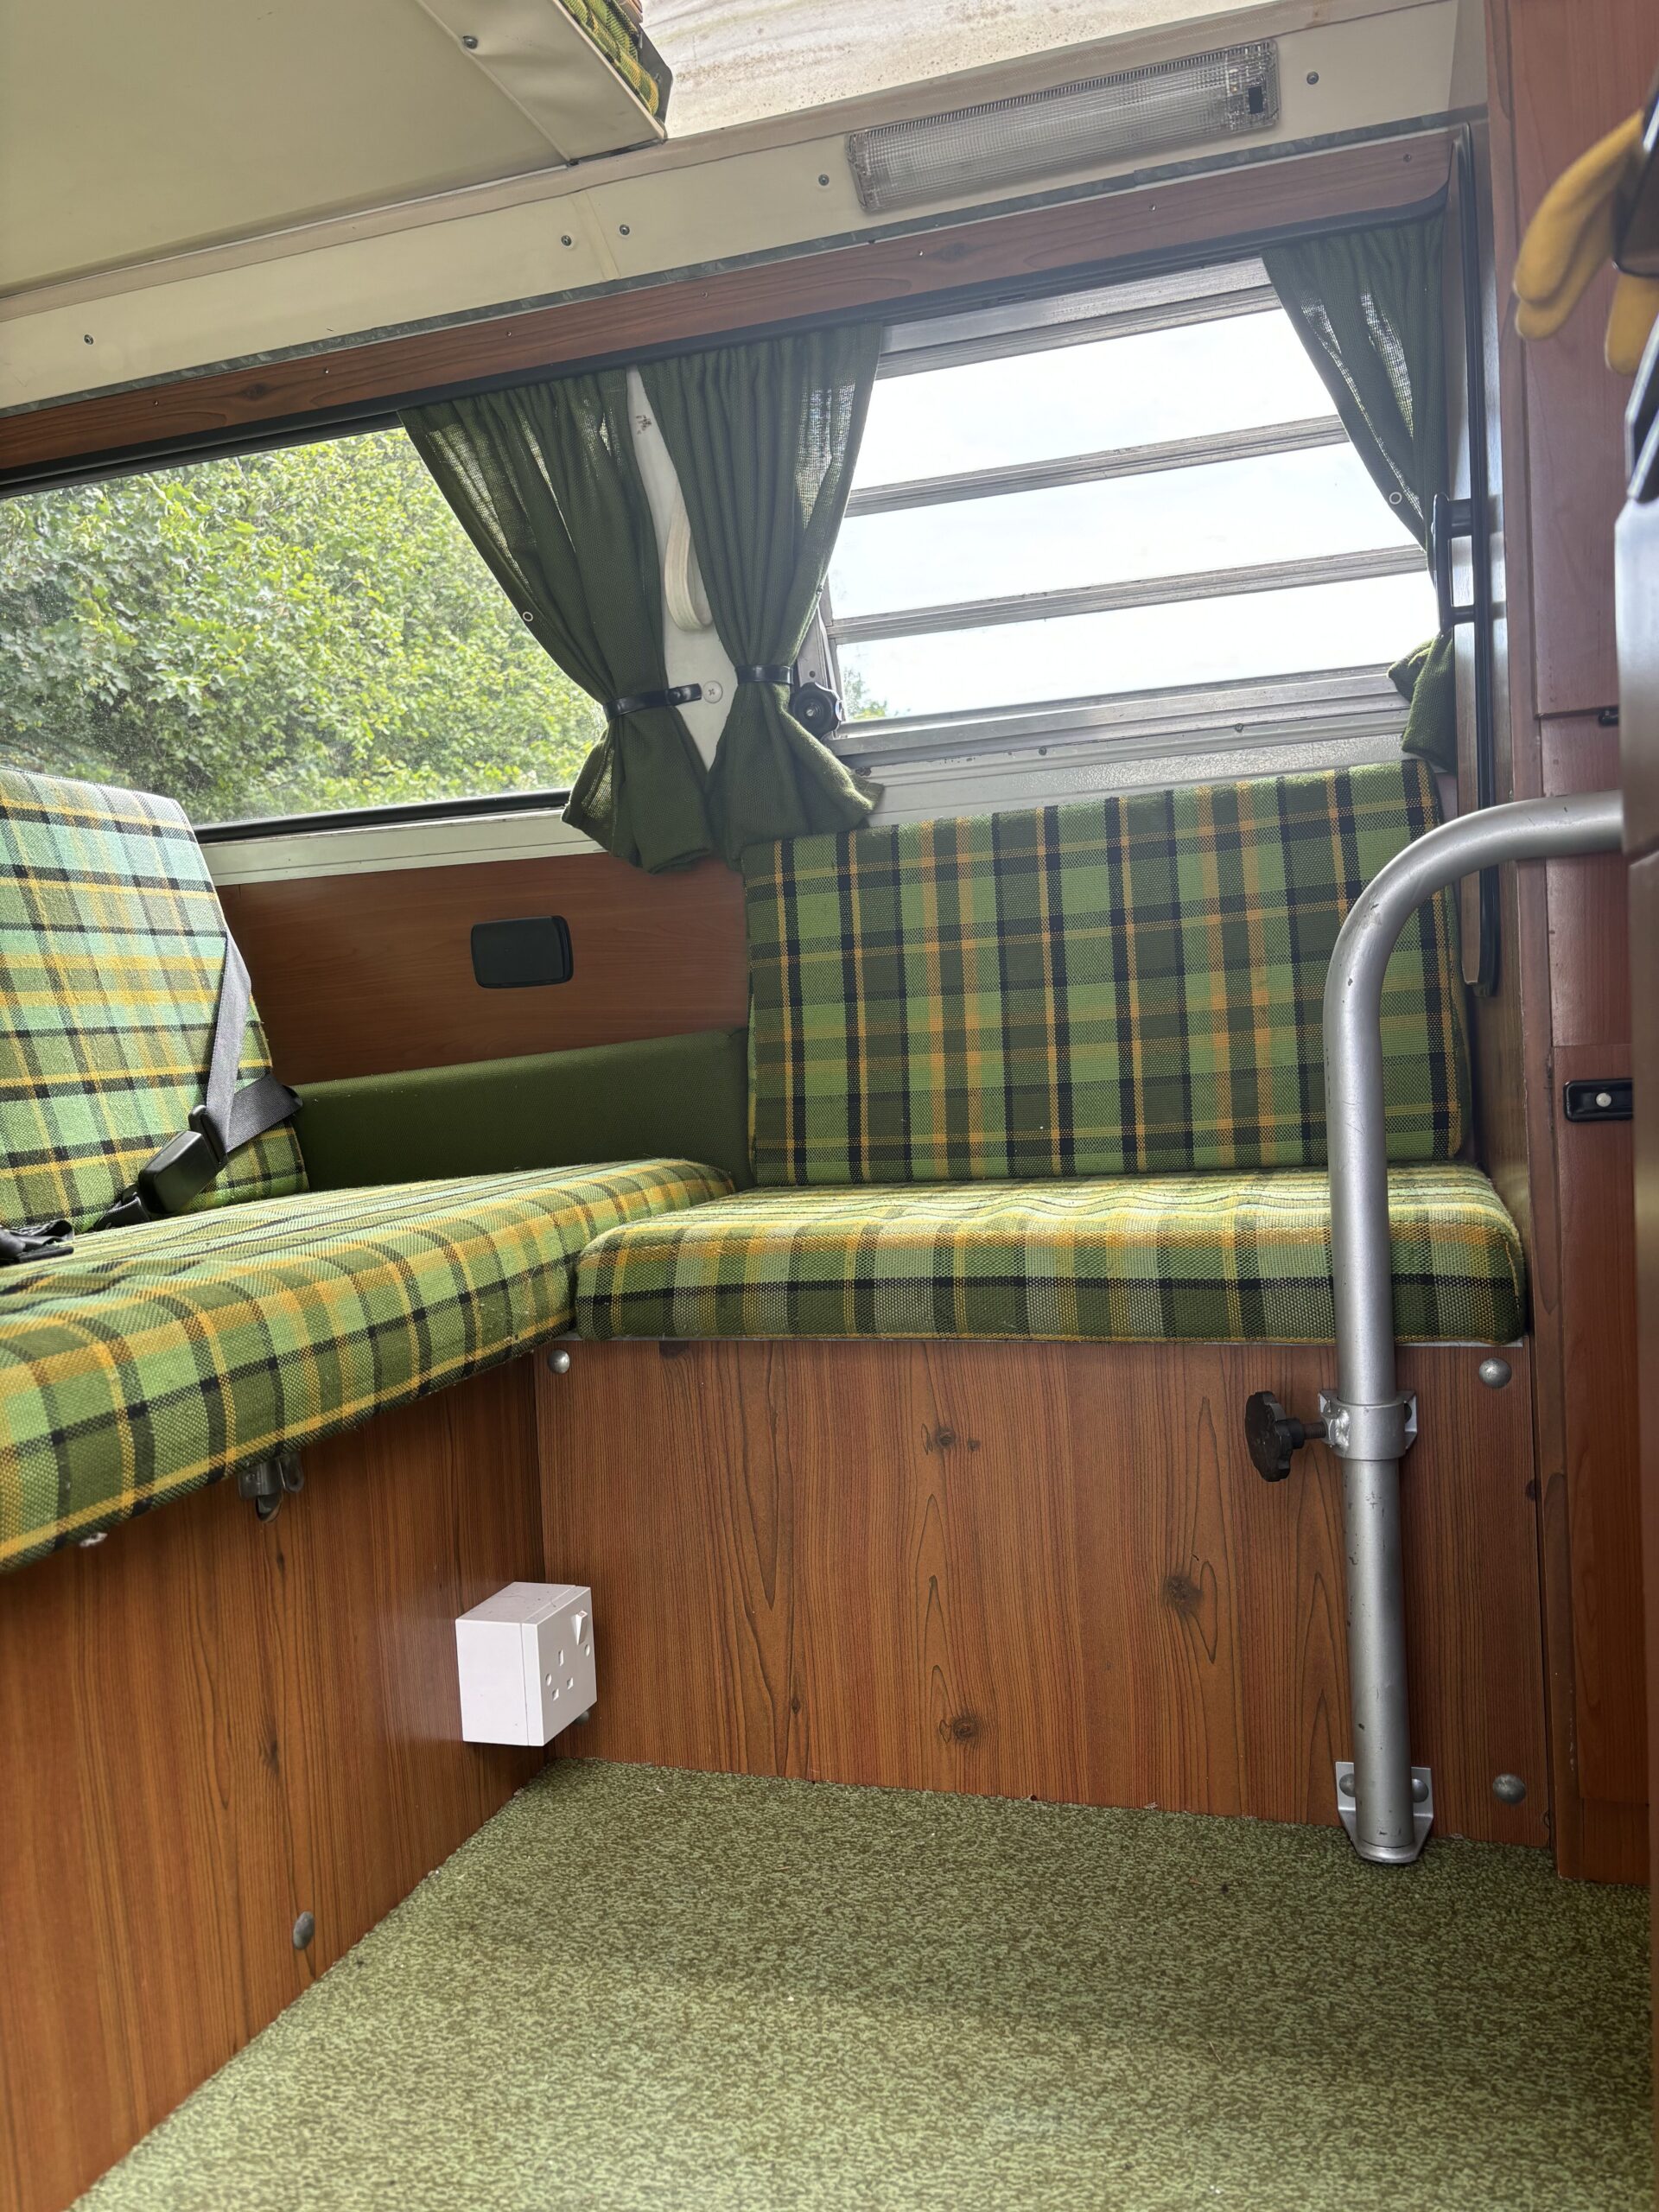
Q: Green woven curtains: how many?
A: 3